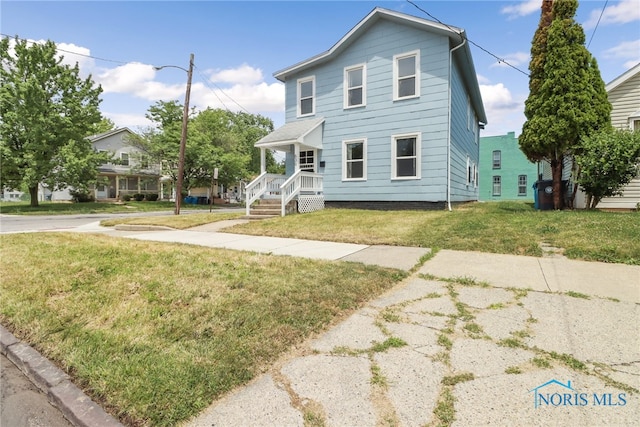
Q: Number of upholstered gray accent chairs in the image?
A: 0